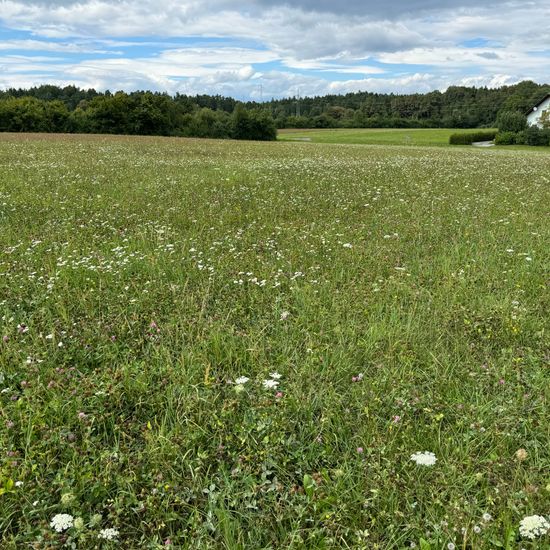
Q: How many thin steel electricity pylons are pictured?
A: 2